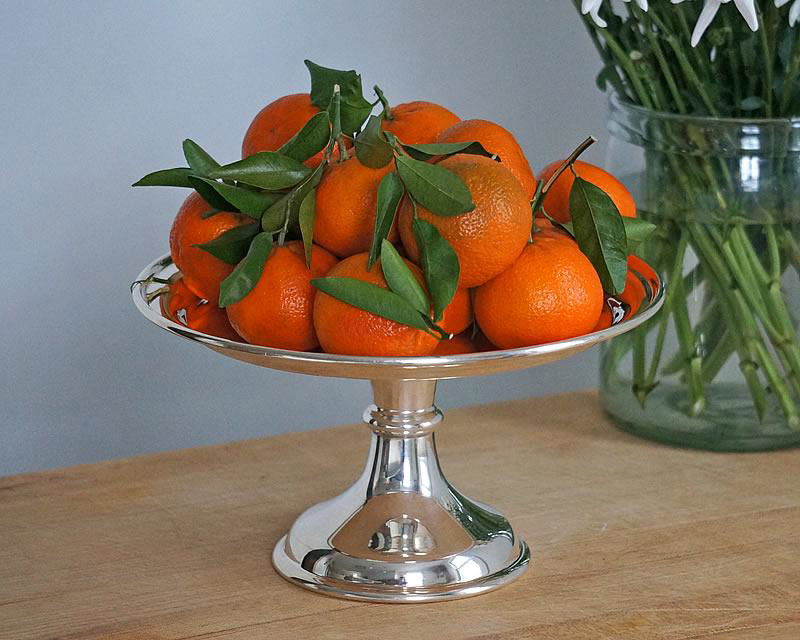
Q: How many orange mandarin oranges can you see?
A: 11